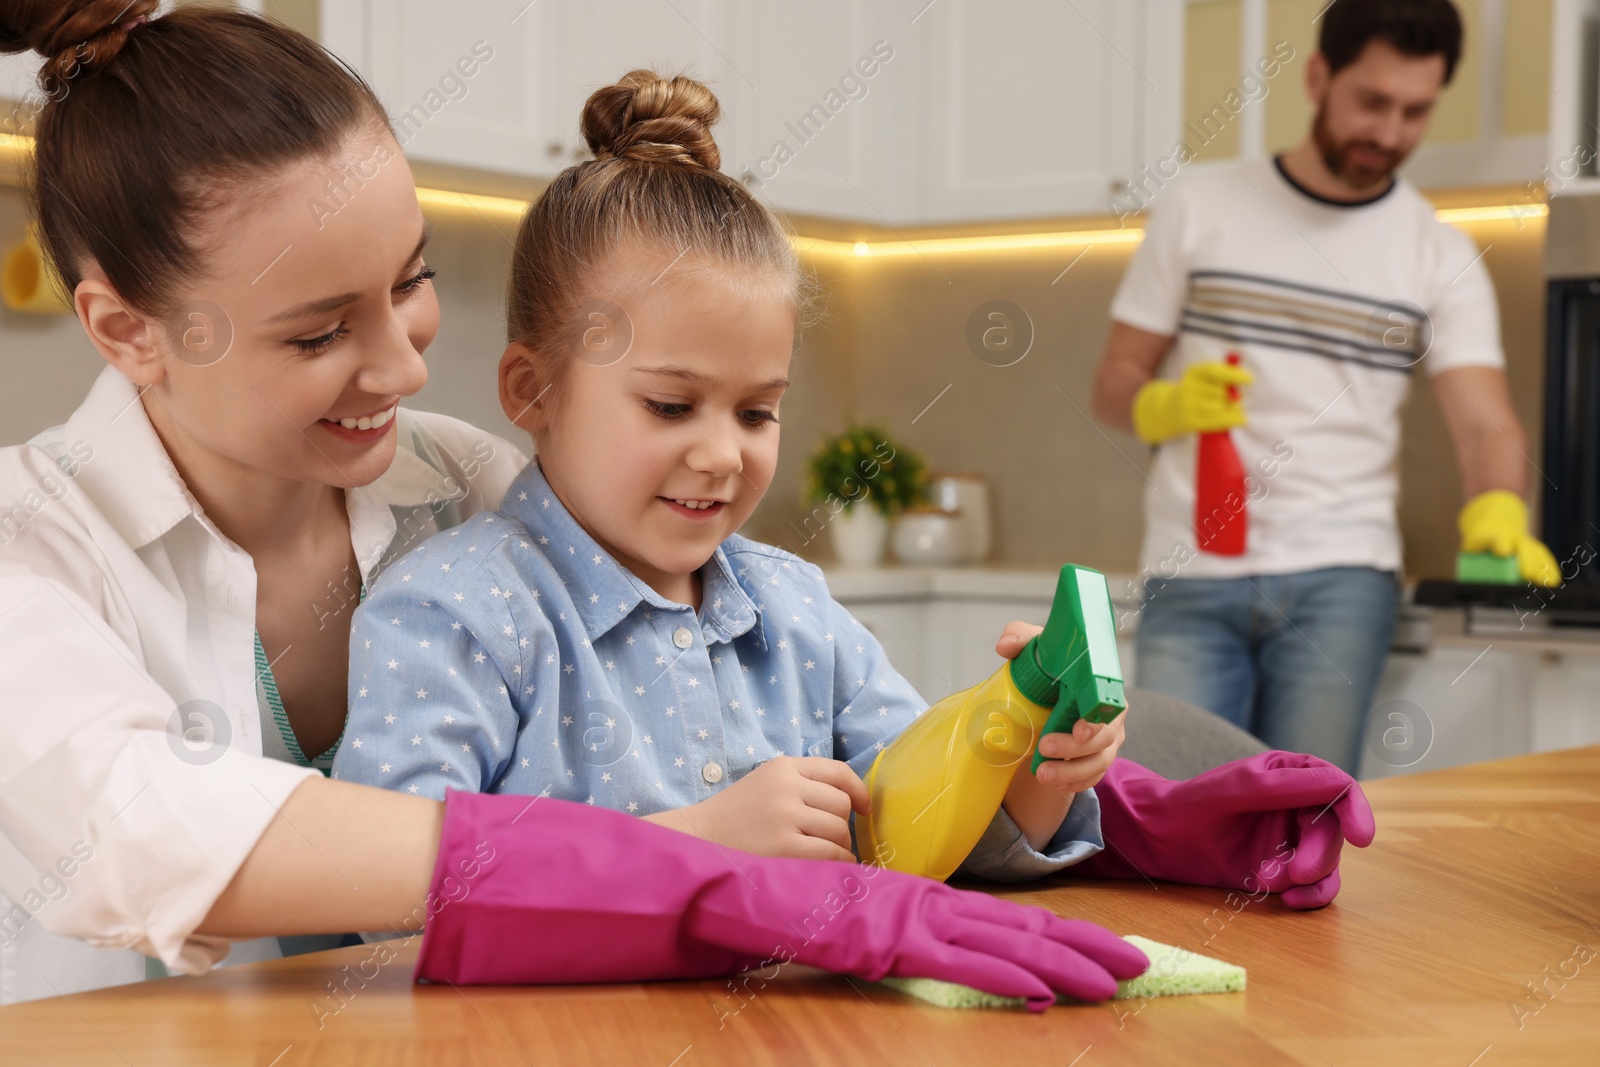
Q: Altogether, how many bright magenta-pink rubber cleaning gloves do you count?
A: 2